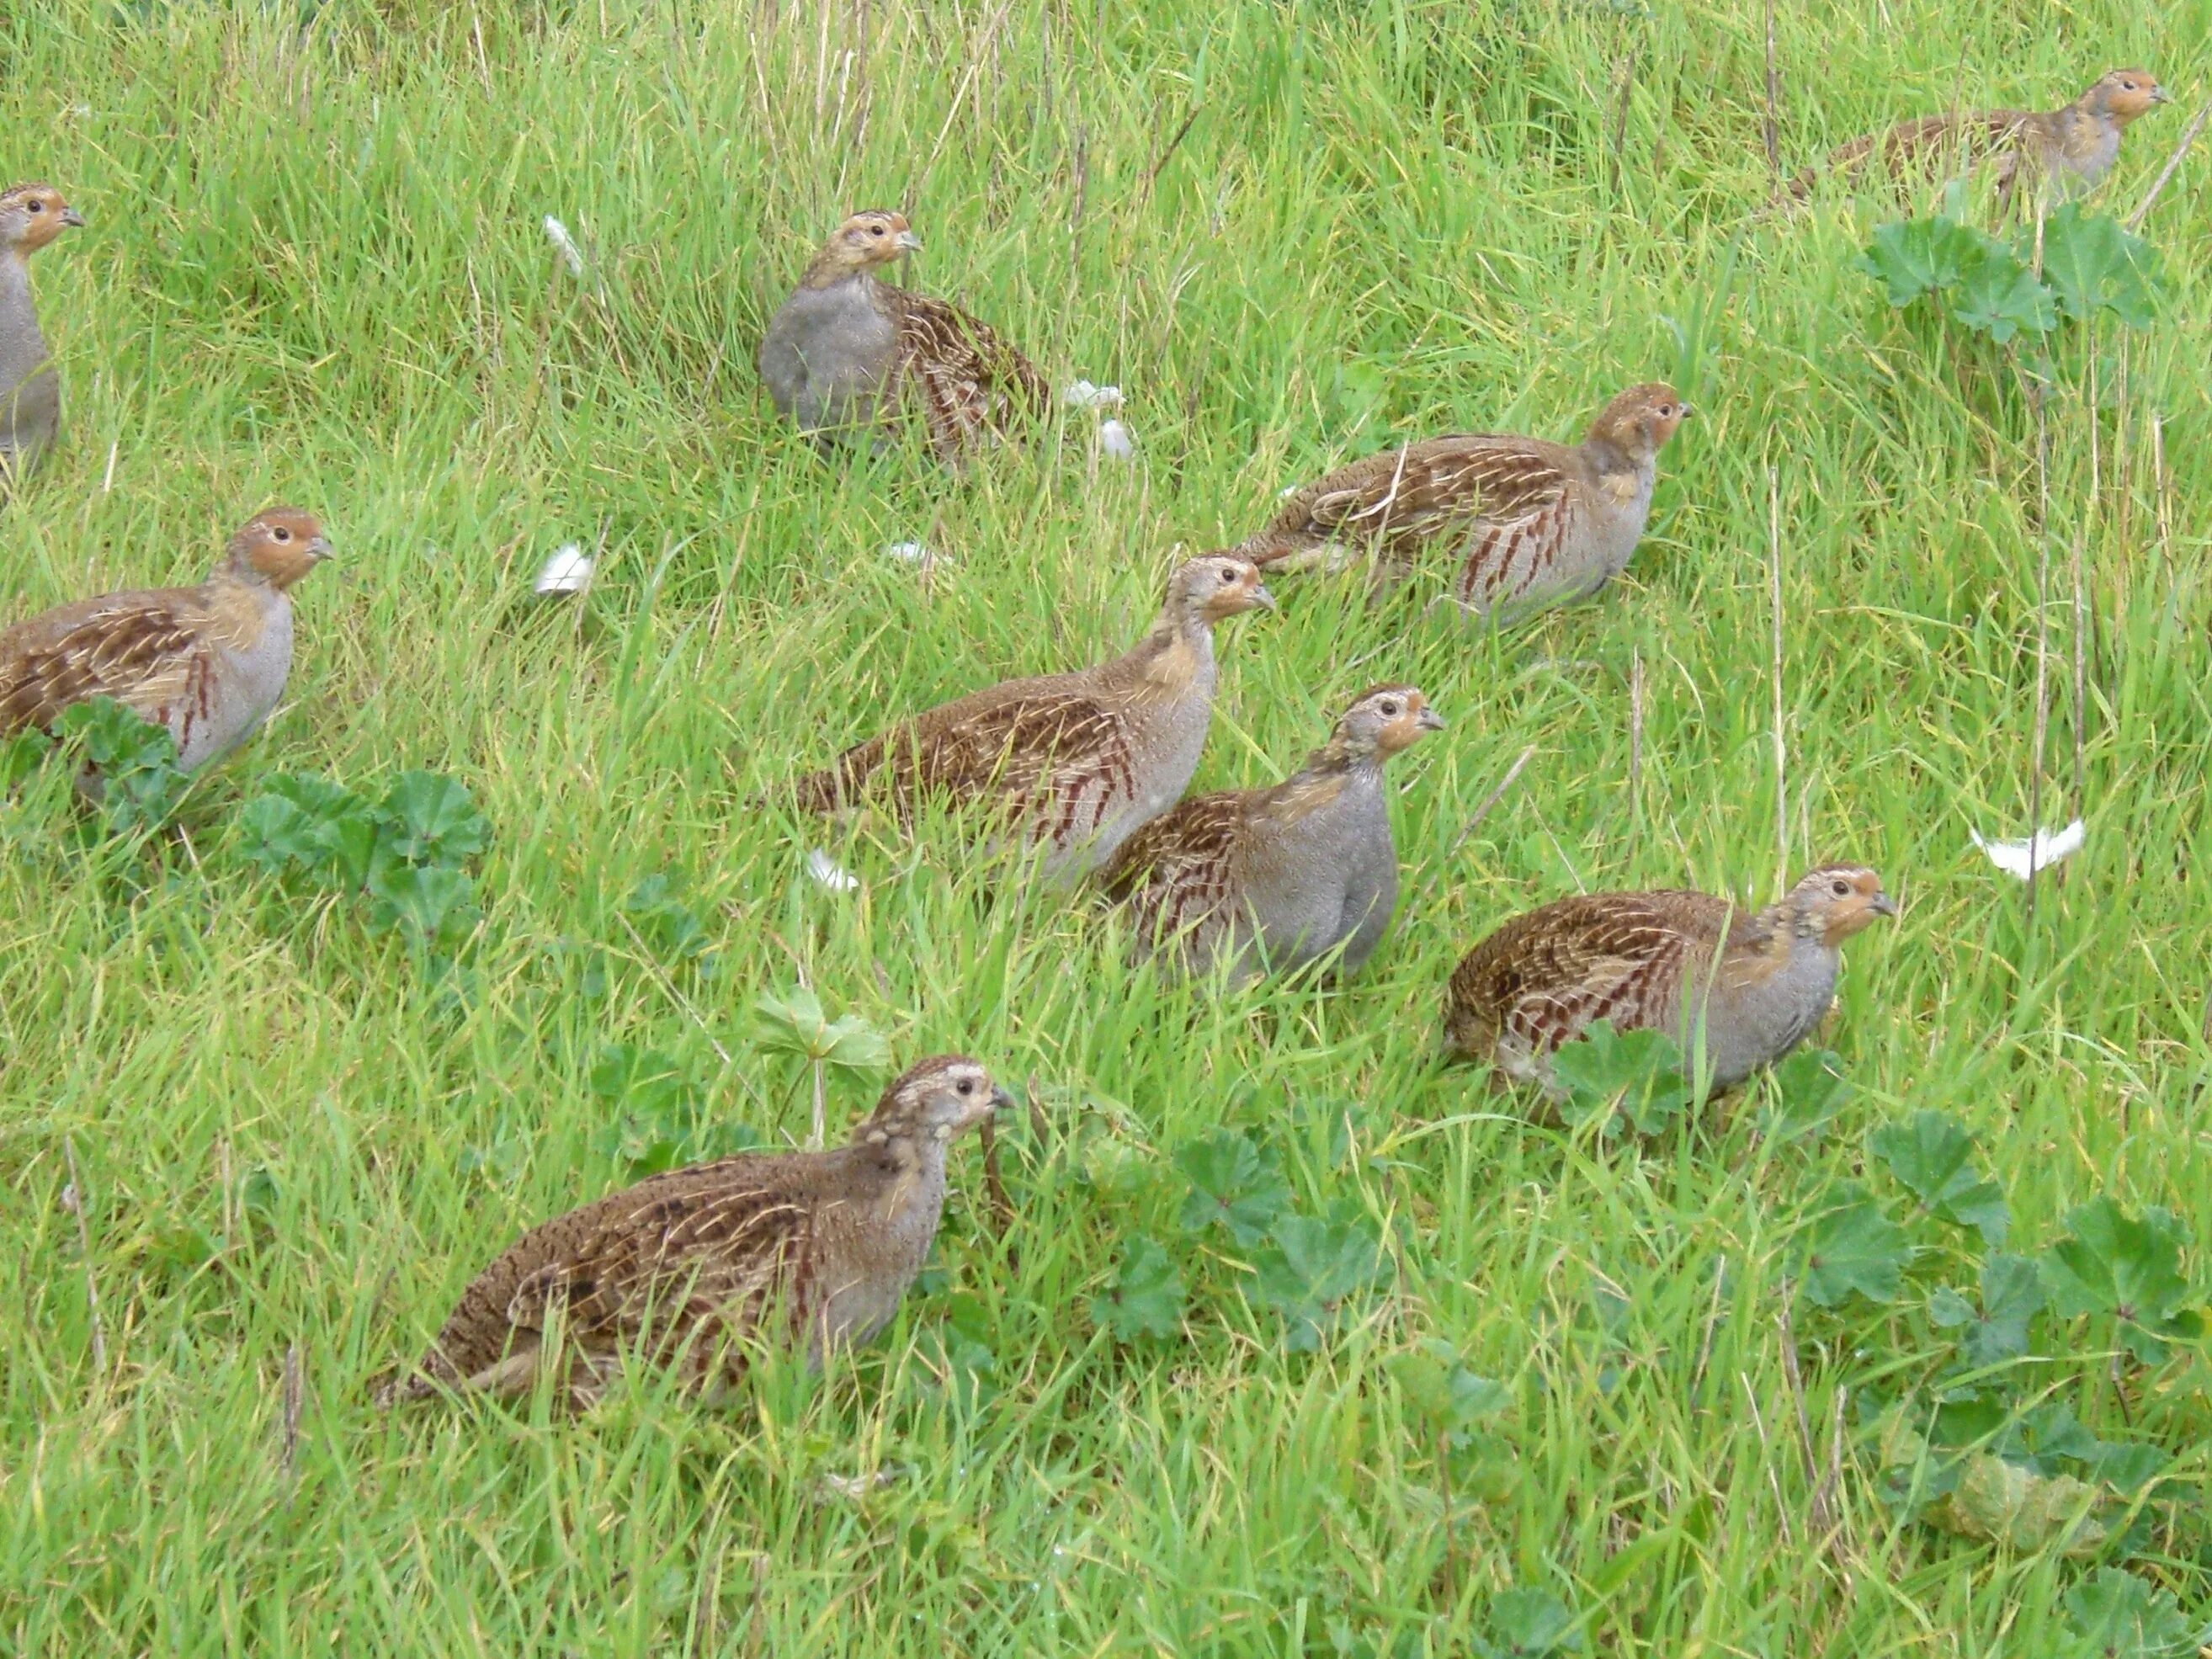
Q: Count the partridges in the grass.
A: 9